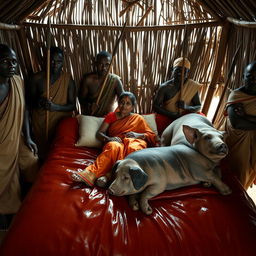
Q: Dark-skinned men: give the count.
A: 5